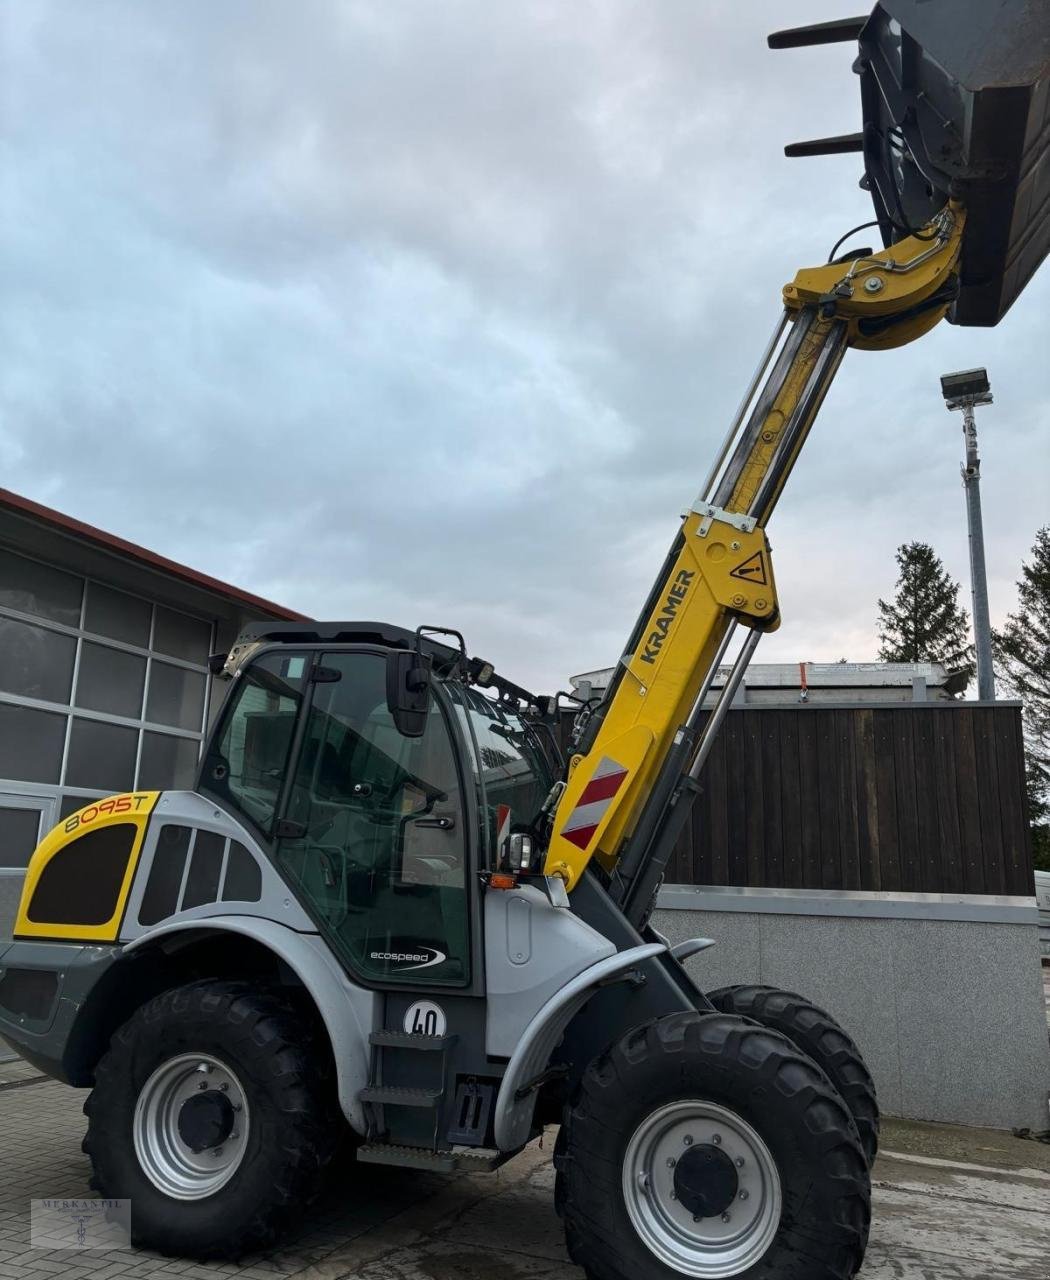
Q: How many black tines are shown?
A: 2